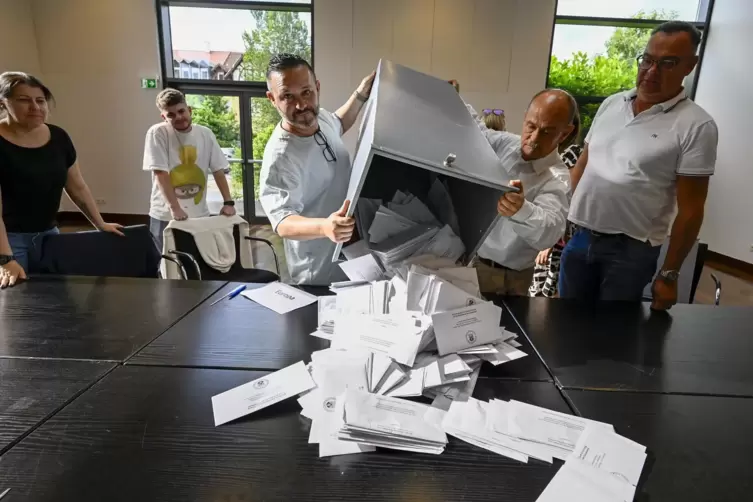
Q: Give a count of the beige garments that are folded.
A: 1